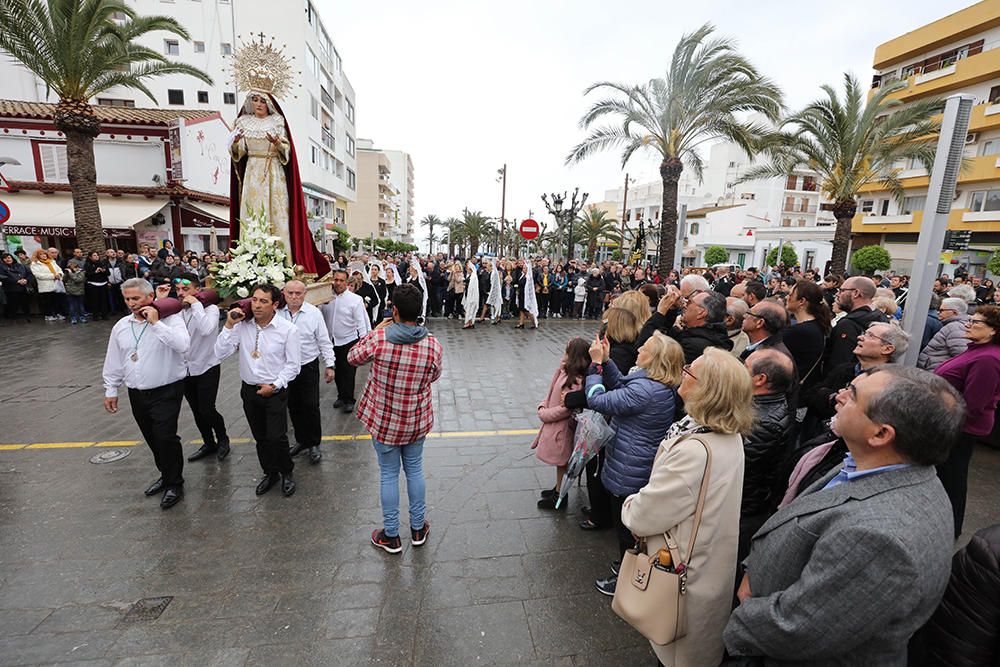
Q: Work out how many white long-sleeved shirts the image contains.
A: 5